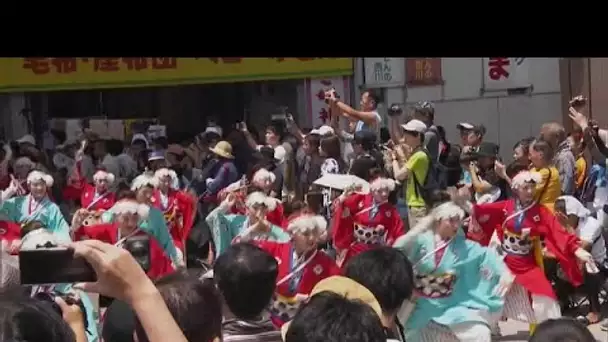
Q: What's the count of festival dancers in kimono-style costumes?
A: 12